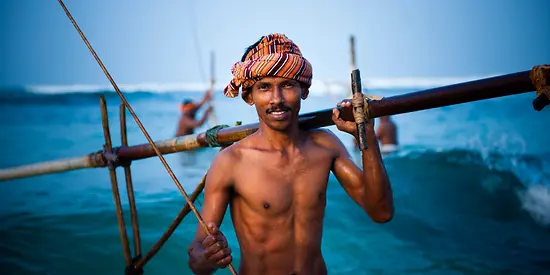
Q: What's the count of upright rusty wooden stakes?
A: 2